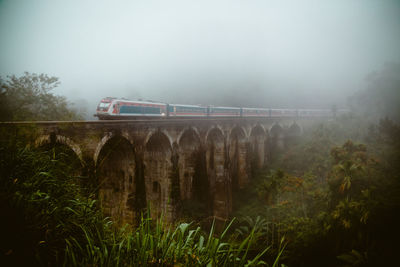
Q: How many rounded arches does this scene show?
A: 9